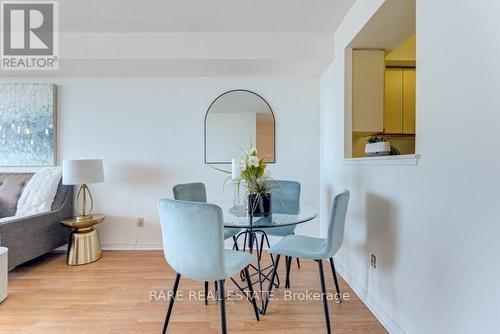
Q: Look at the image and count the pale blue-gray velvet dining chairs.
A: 4